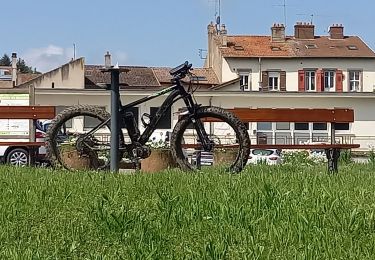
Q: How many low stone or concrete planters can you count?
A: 3